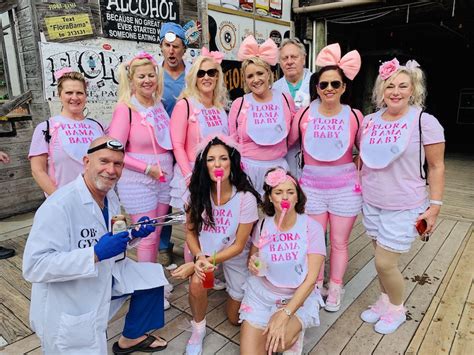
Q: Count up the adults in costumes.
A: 11